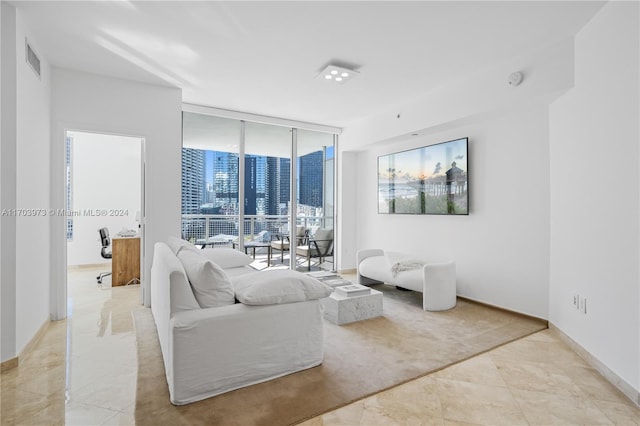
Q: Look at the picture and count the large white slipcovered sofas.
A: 1